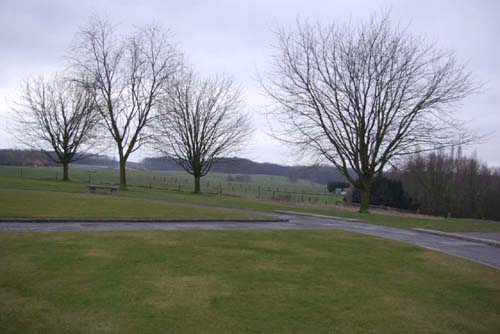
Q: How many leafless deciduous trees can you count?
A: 4